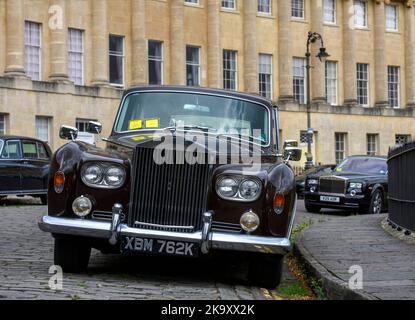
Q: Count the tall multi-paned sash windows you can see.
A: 11